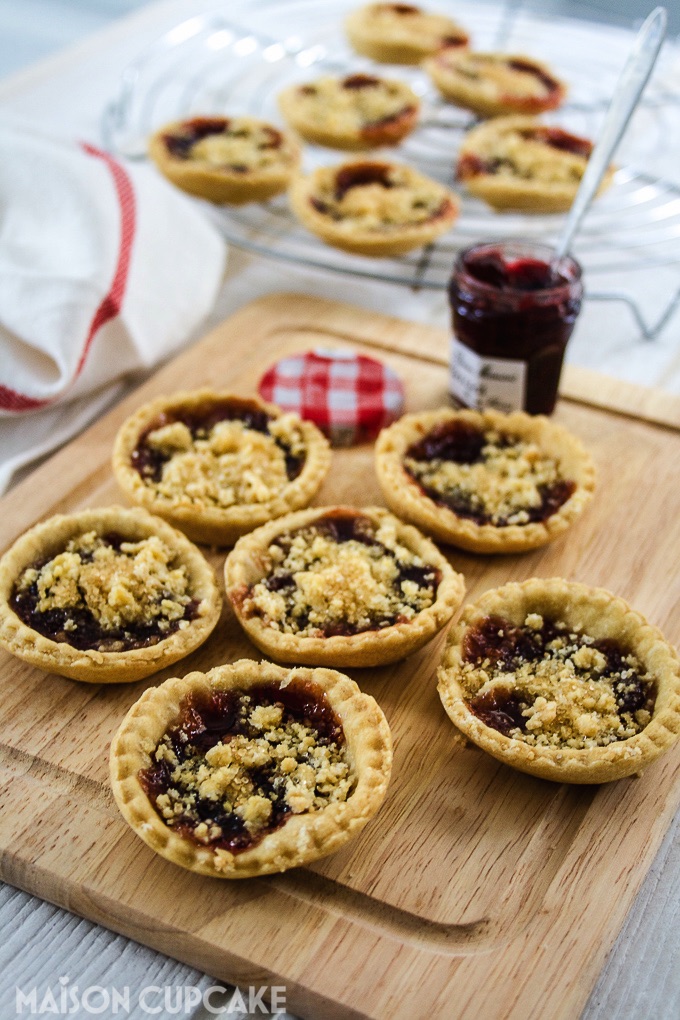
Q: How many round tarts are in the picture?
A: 12